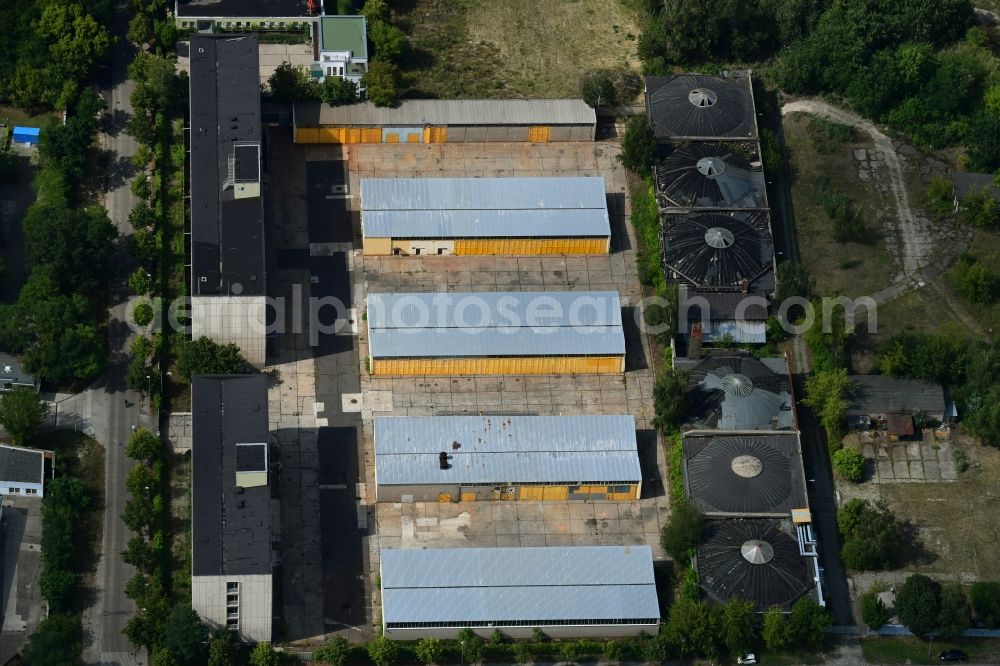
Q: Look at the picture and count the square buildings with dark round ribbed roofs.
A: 6